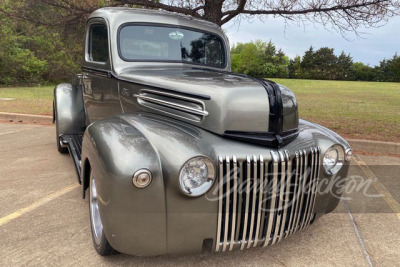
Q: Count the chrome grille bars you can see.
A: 15